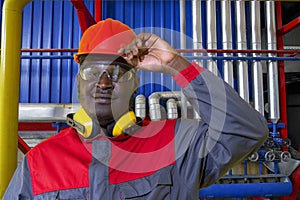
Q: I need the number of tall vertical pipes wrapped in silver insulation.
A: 6